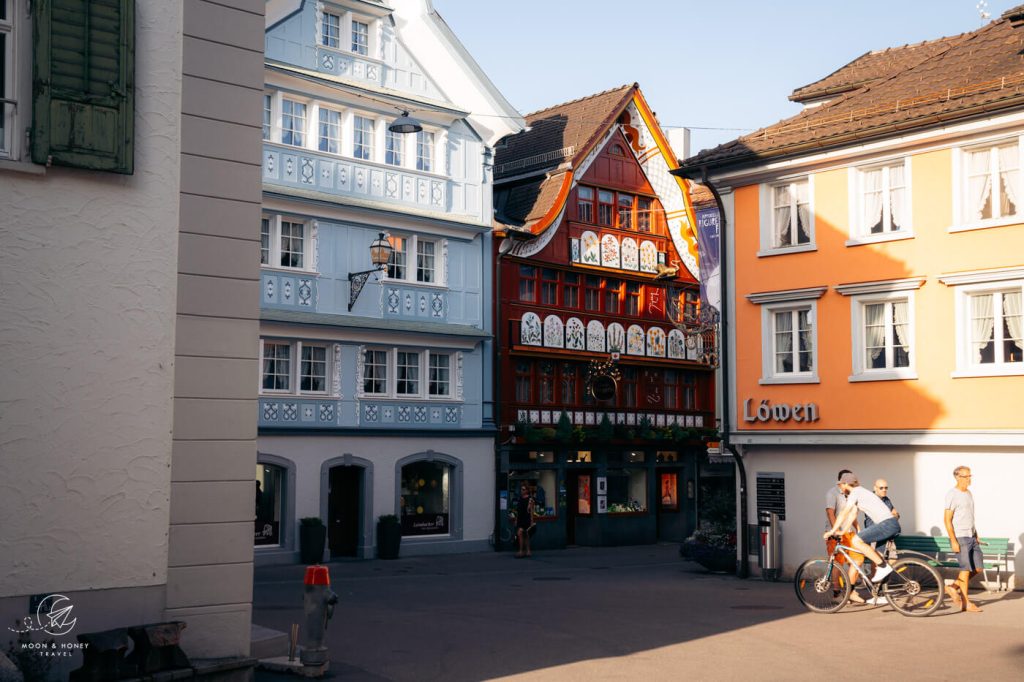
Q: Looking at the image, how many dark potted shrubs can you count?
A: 2